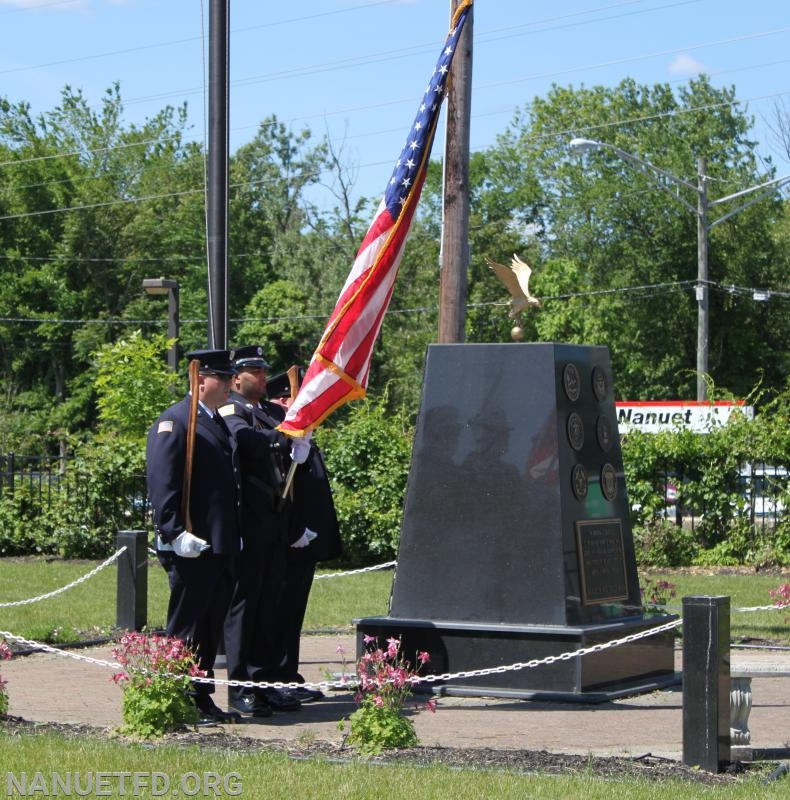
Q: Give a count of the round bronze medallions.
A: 6